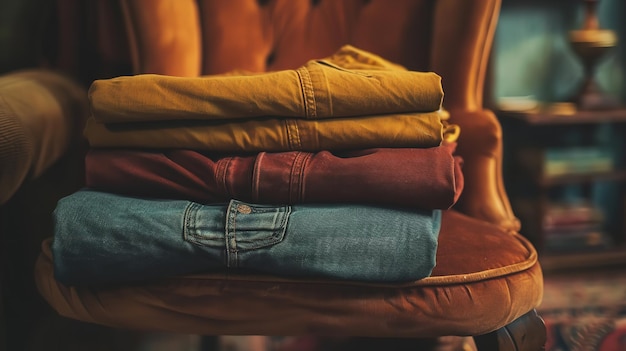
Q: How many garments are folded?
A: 4